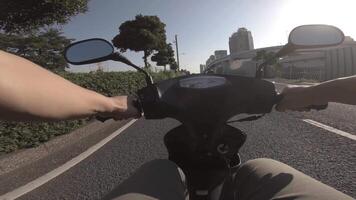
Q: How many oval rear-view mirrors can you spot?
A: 2